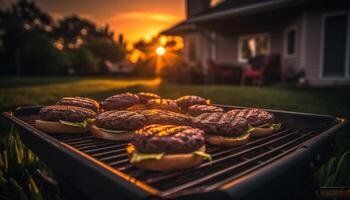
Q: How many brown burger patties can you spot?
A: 12